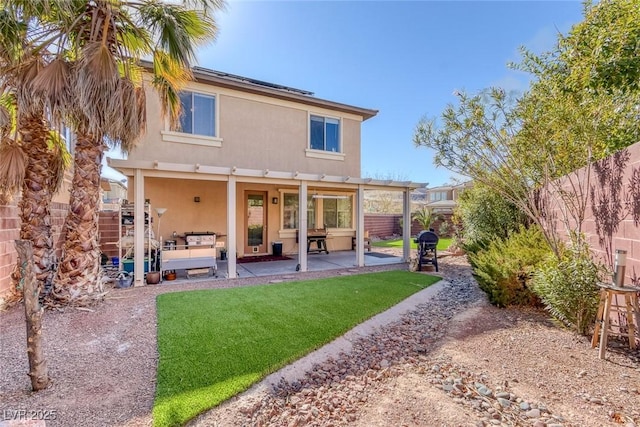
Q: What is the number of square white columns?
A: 5